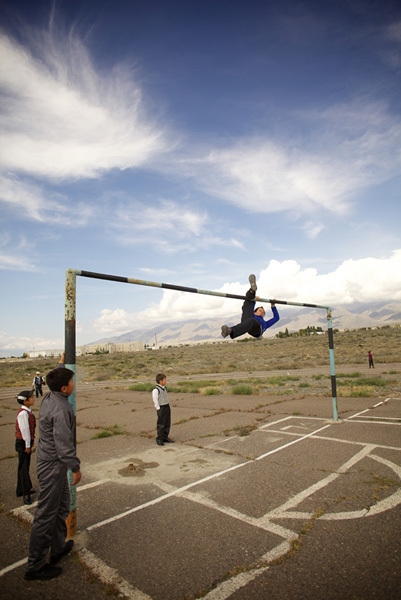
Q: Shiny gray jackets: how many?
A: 1